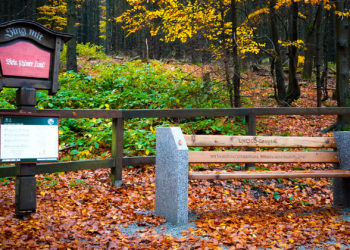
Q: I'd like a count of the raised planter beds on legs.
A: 0